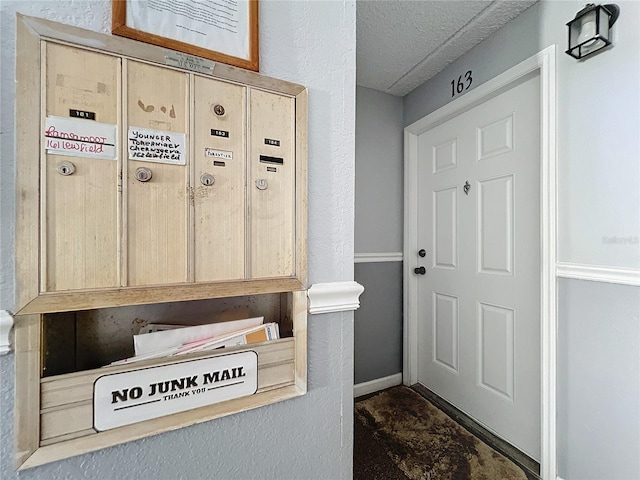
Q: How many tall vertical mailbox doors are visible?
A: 4